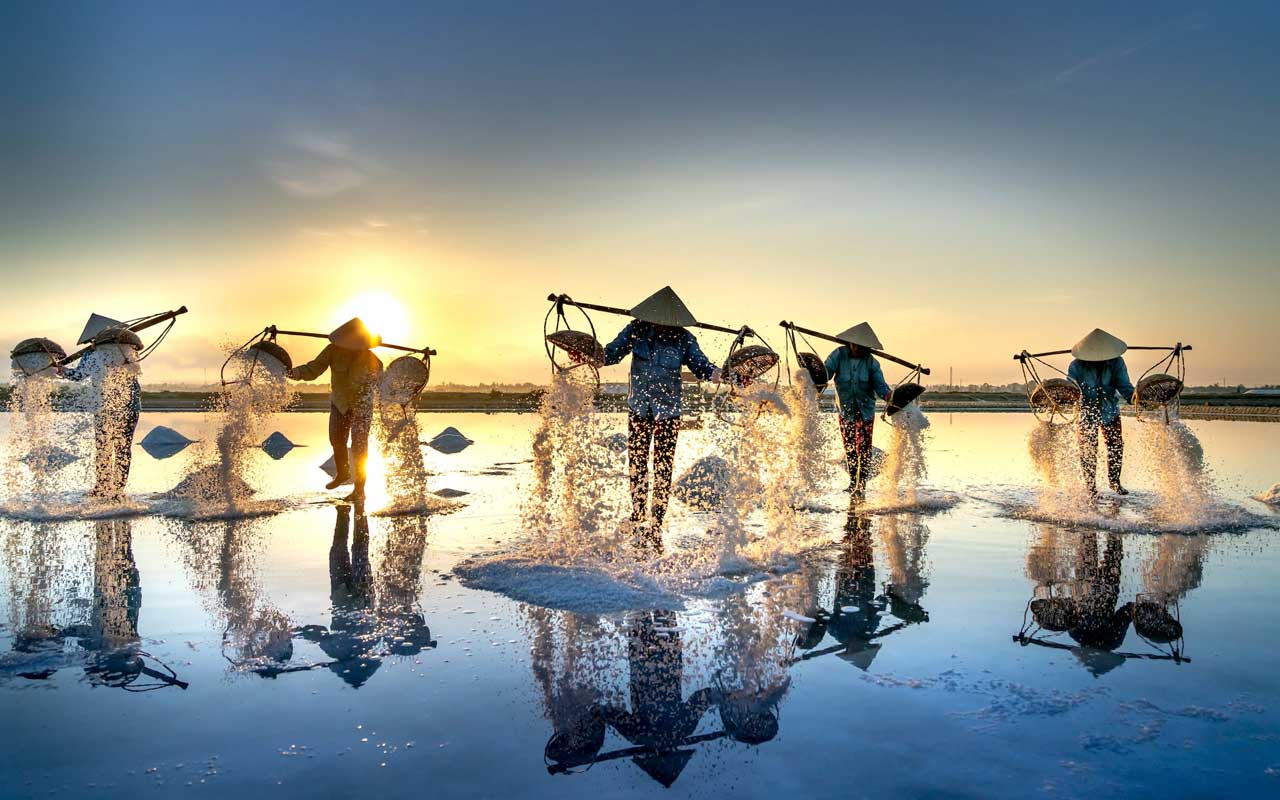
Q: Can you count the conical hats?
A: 5